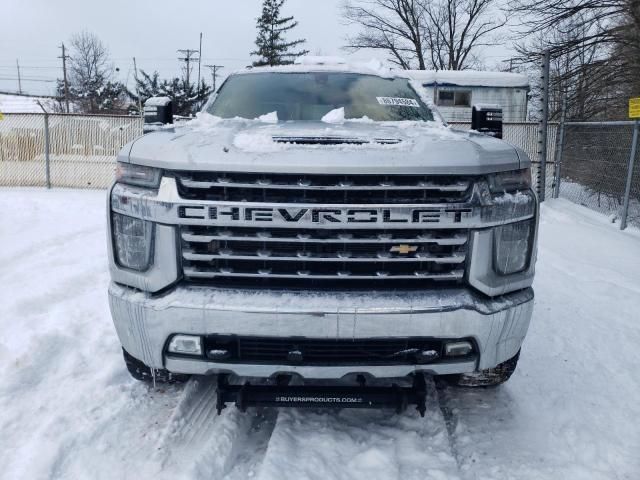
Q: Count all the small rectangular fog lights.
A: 2